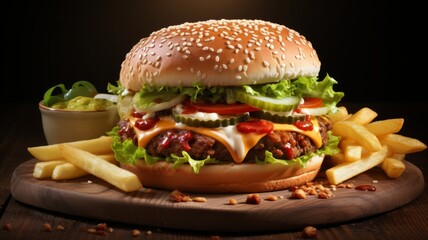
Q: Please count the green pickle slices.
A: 3